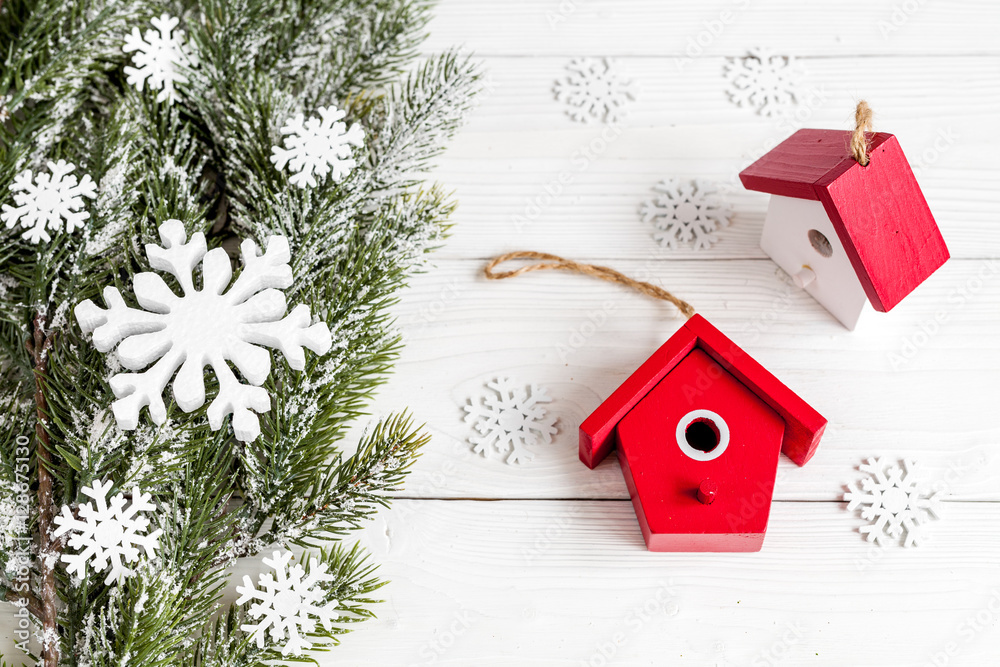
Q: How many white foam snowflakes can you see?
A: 11